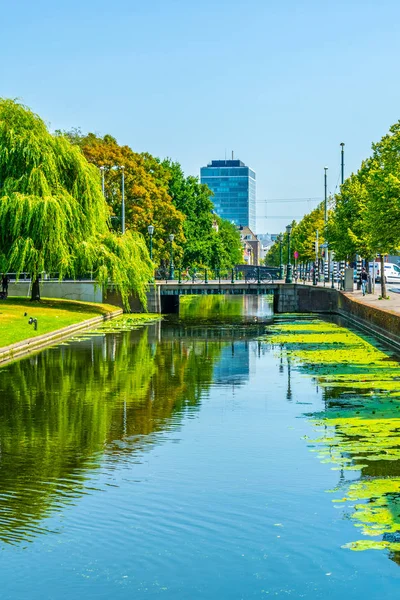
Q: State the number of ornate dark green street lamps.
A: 4